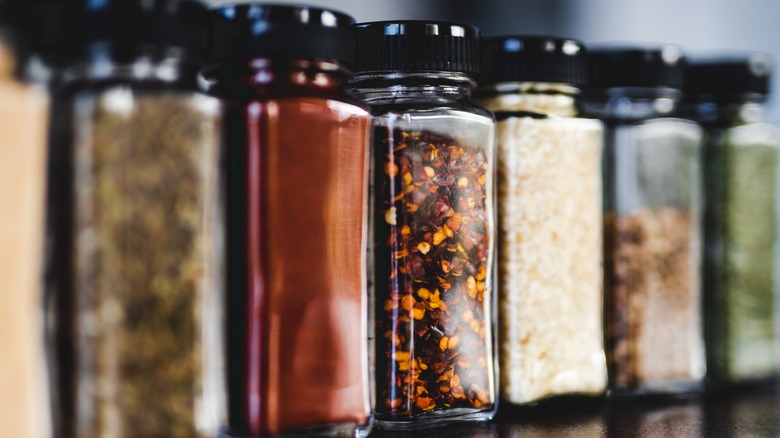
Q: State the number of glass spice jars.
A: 7